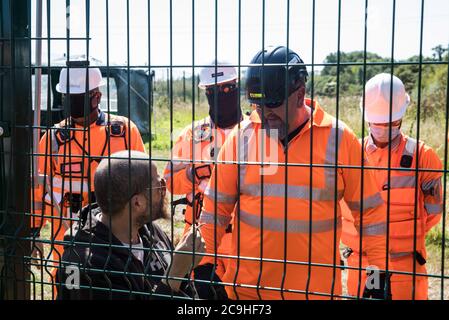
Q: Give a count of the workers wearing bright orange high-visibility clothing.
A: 4